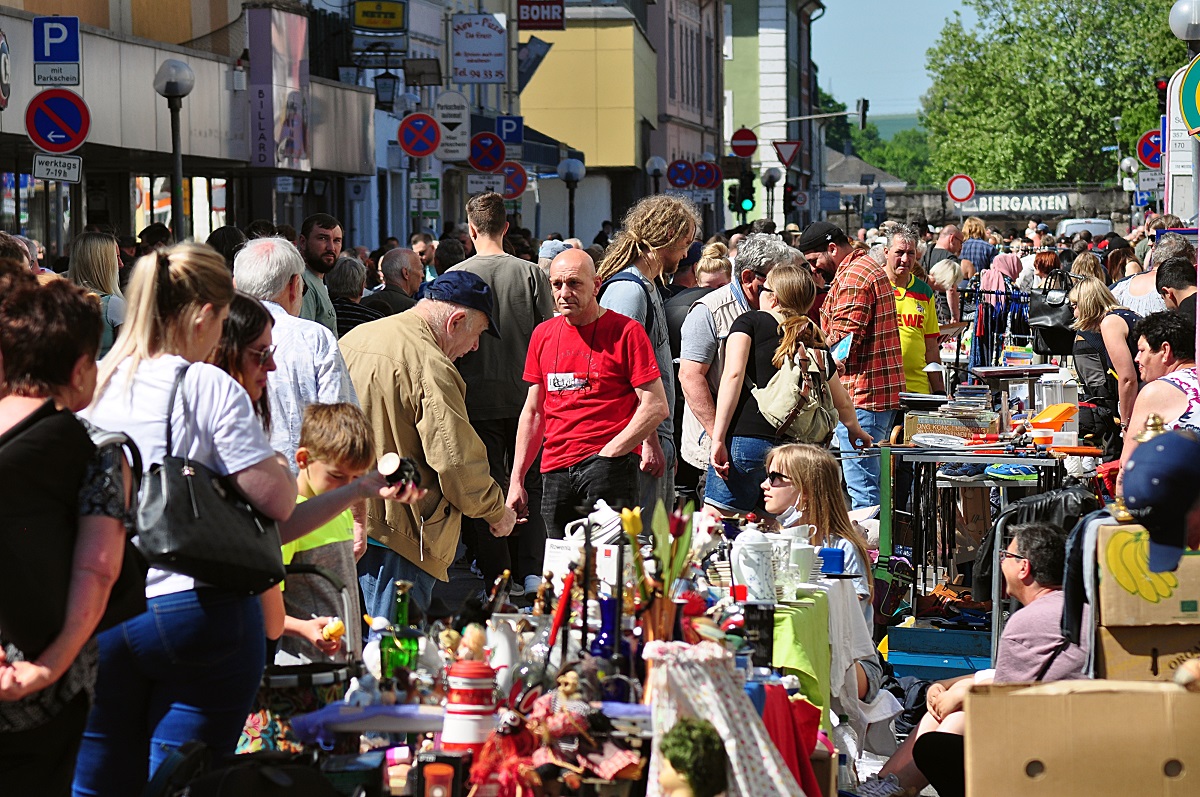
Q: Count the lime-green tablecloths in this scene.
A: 1